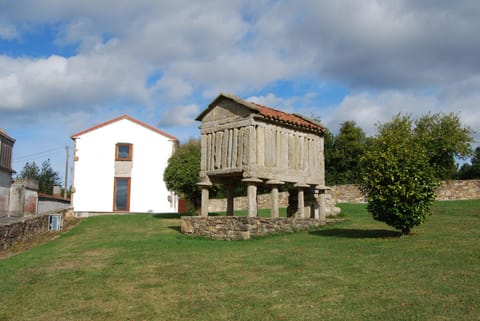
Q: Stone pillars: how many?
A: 6